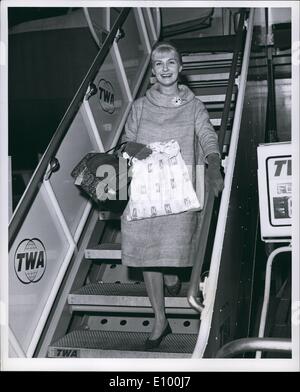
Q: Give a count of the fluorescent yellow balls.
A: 0